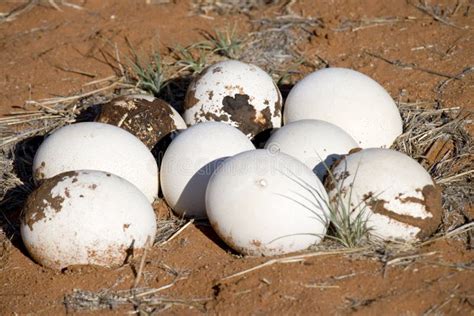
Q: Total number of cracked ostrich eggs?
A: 0